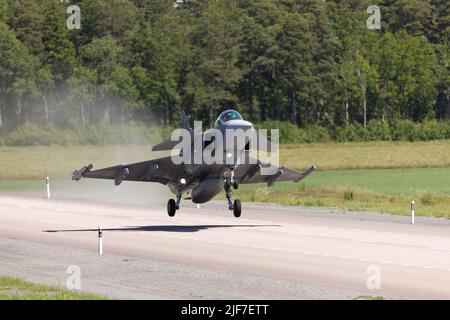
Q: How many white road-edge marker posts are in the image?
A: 3